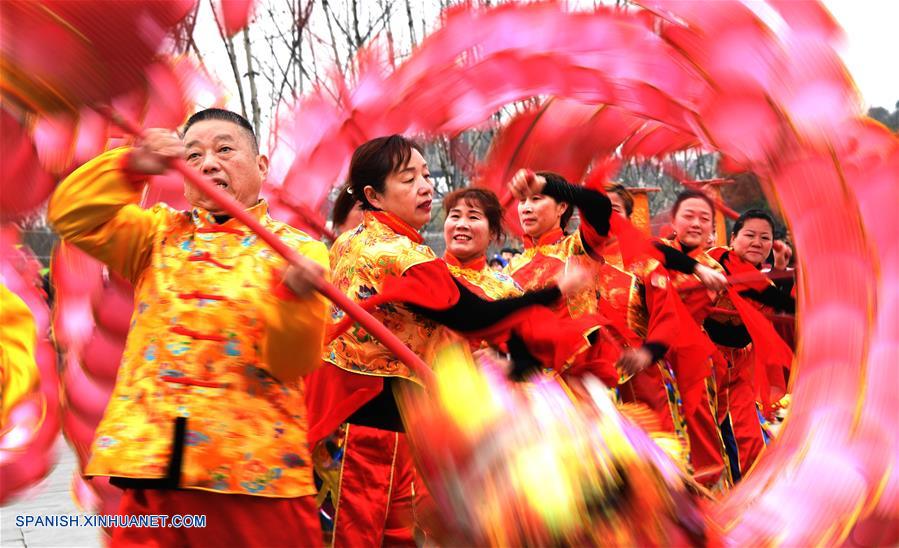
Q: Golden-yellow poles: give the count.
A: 2